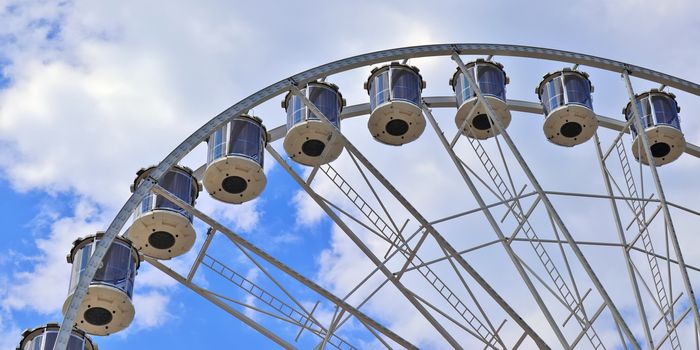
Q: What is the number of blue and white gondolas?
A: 9